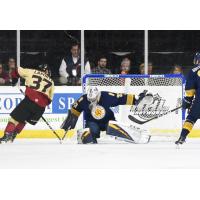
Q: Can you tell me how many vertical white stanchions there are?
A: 3